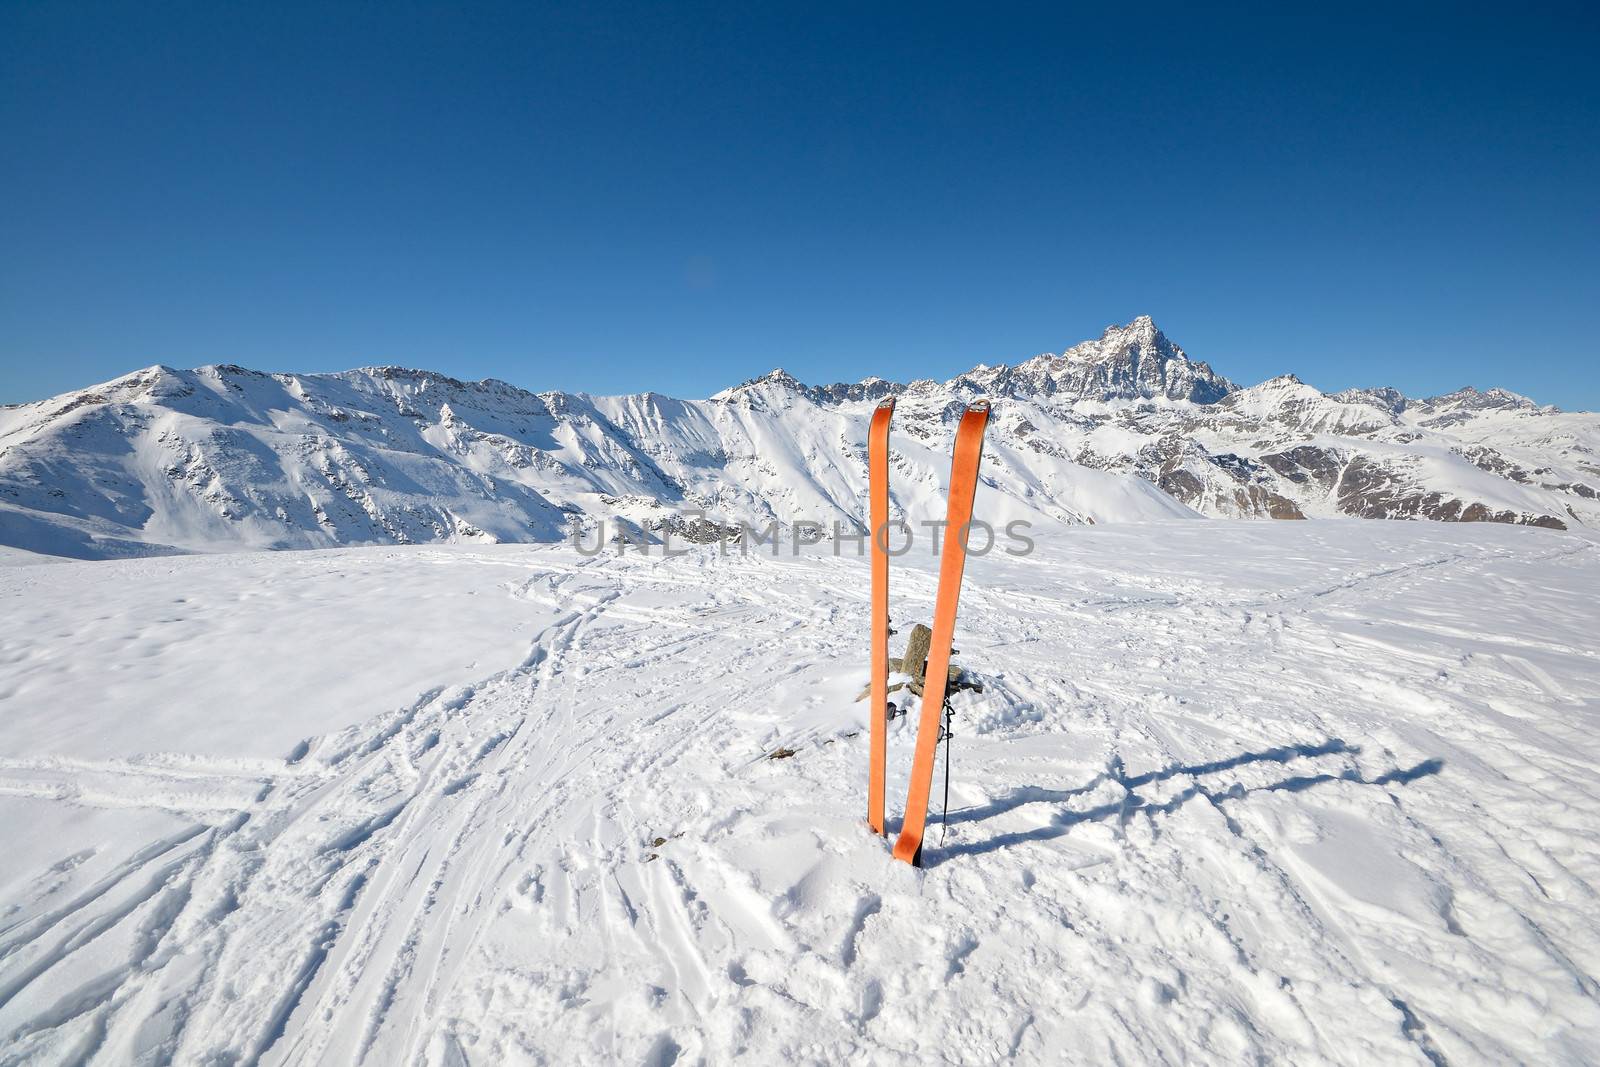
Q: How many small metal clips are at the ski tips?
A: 2